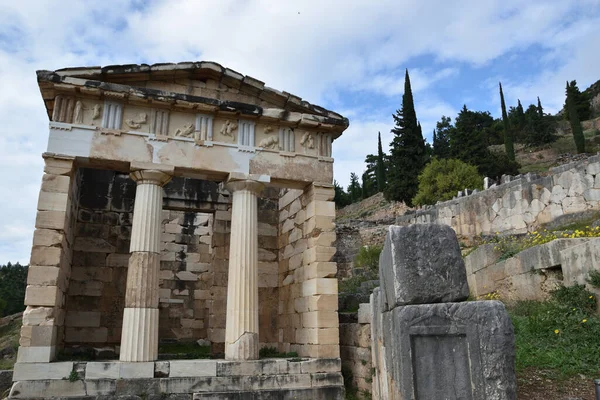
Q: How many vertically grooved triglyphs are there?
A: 7